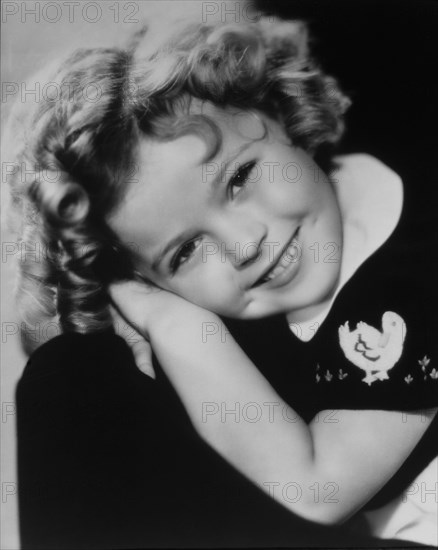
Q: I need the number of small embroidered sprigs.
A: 6